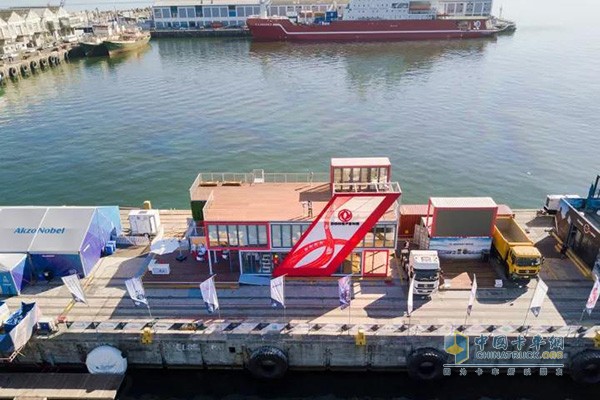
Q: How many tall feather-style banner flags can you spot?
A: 9